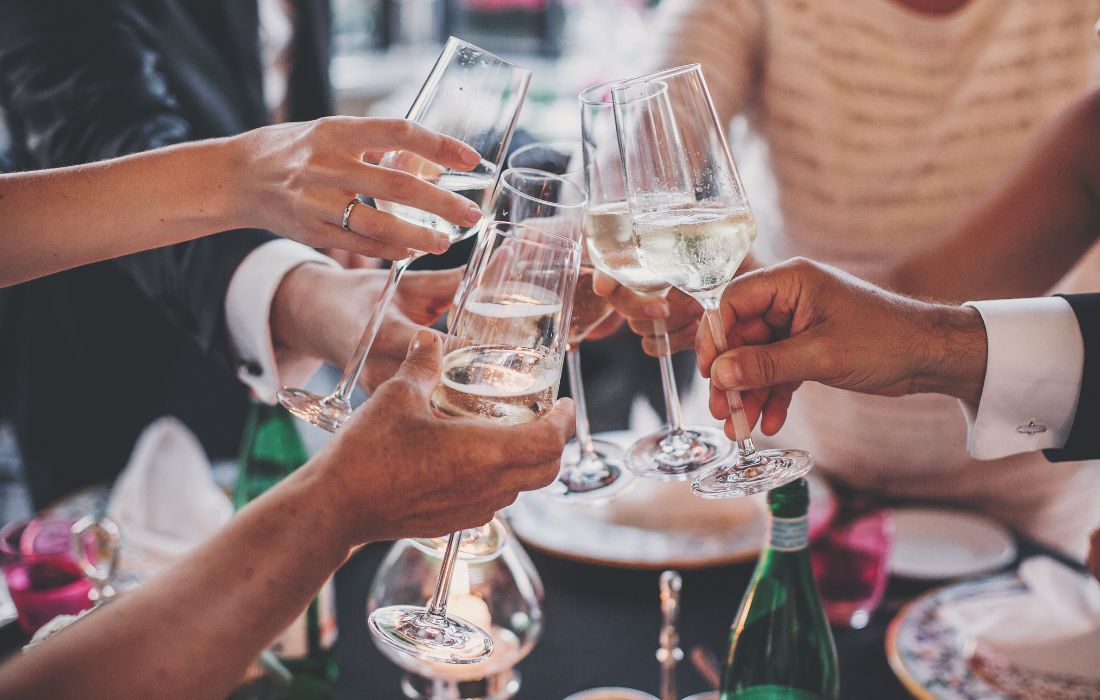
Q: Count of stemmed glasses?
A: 6